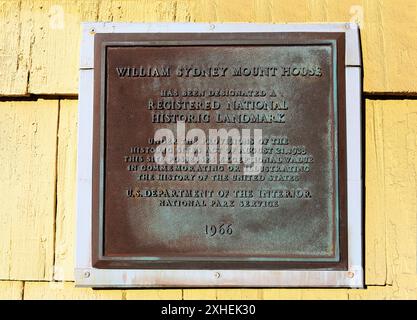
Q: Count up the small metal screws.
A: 6